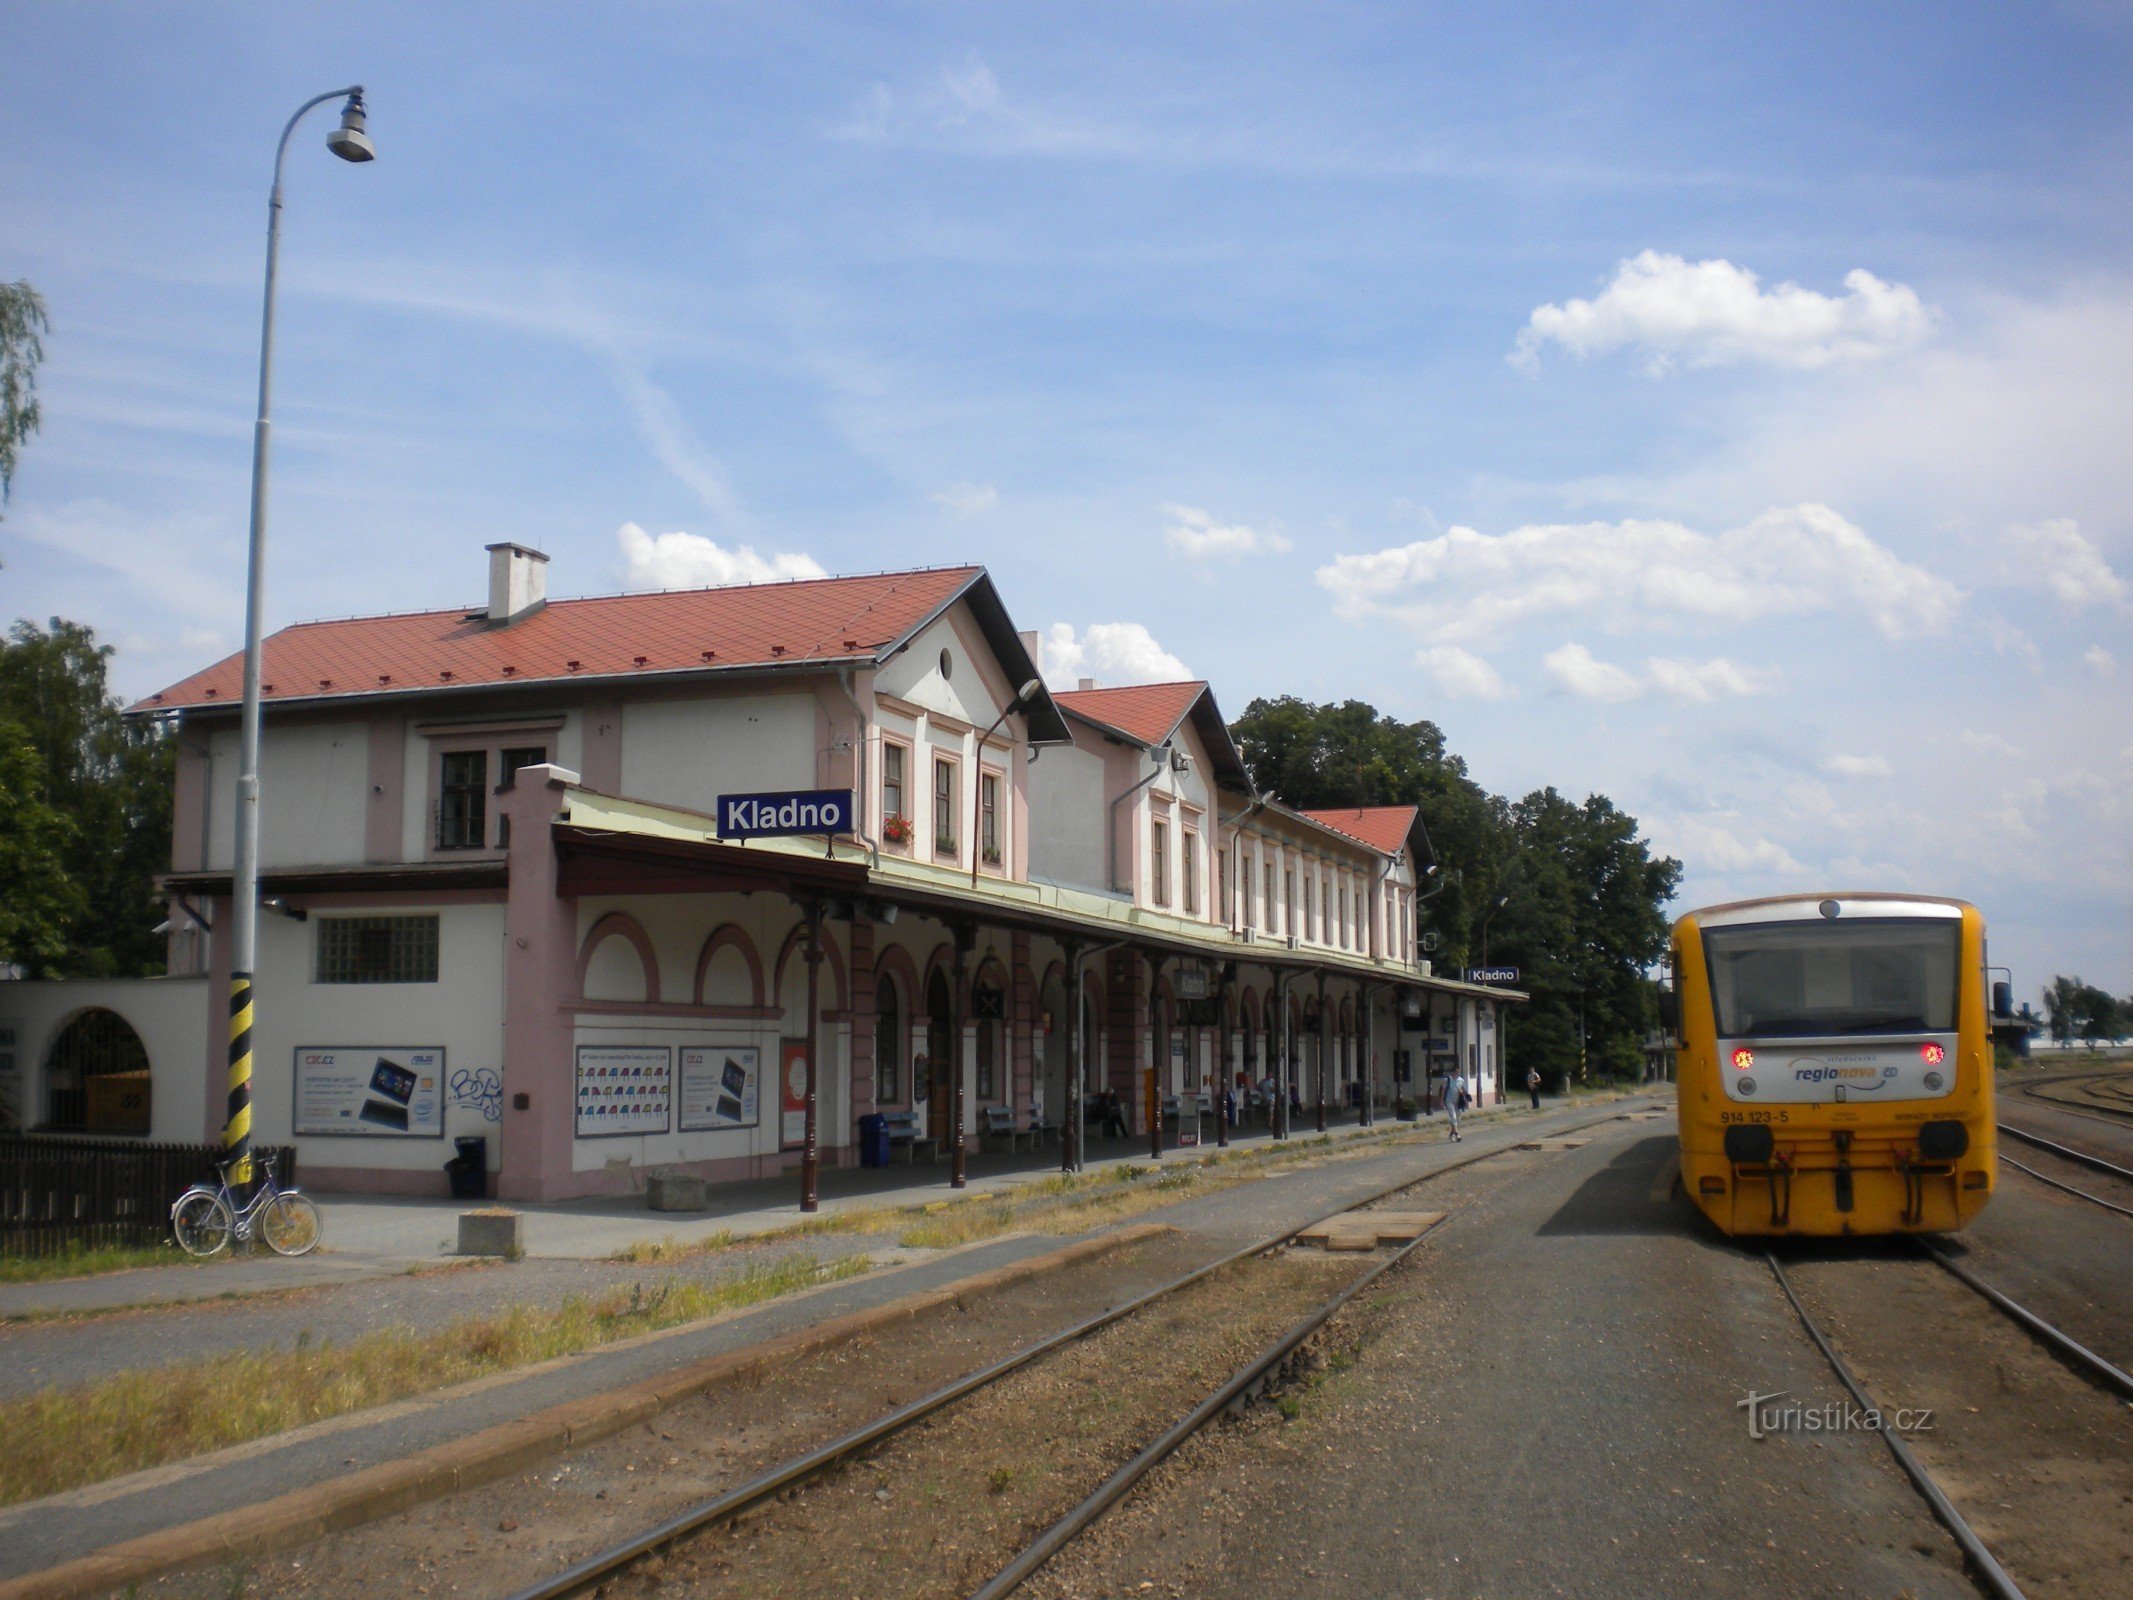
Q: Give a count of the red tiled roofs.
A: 3